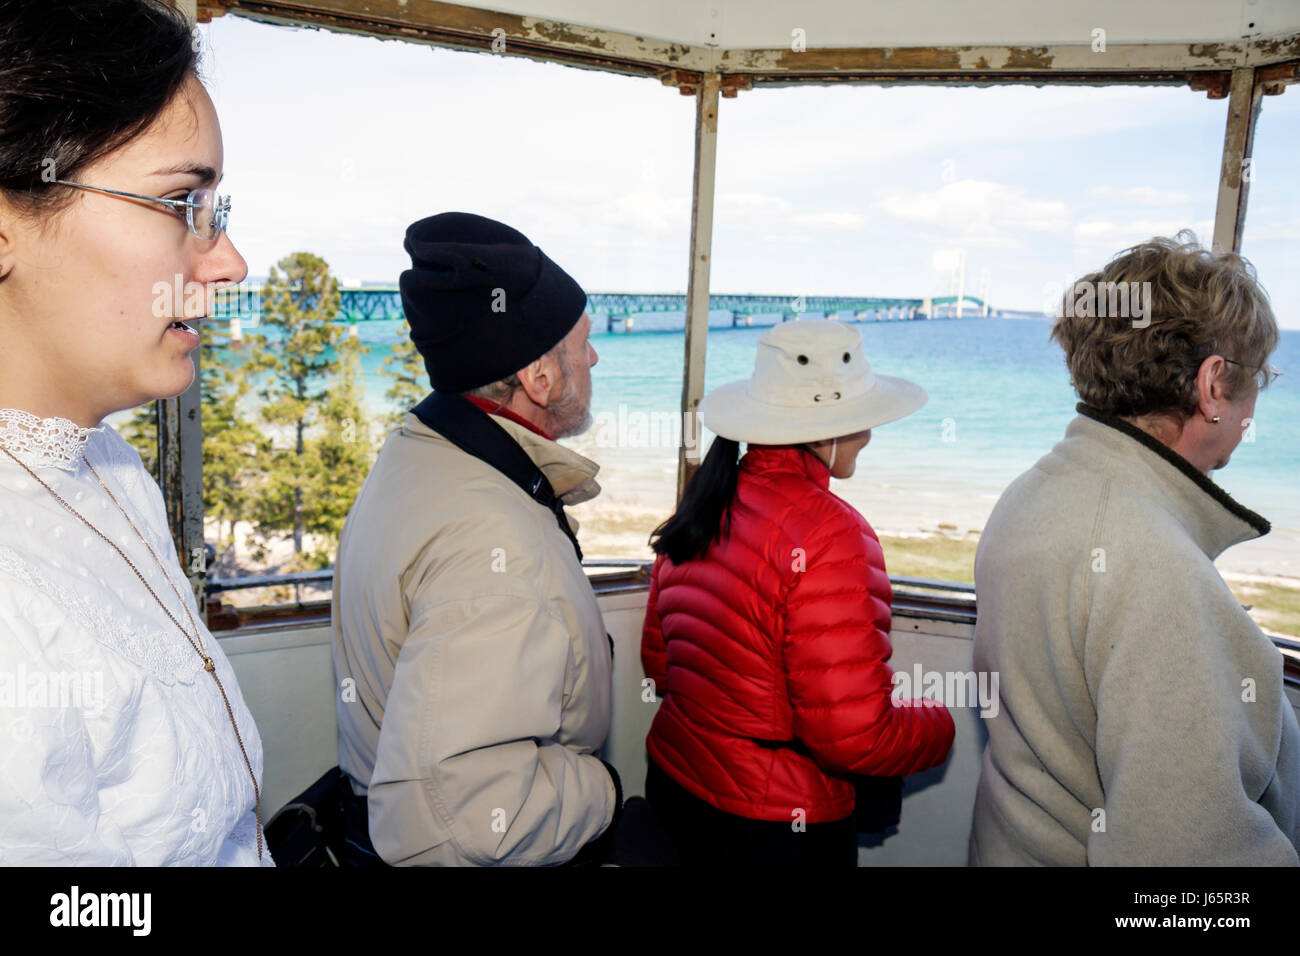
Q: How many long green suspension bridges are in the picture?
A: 1